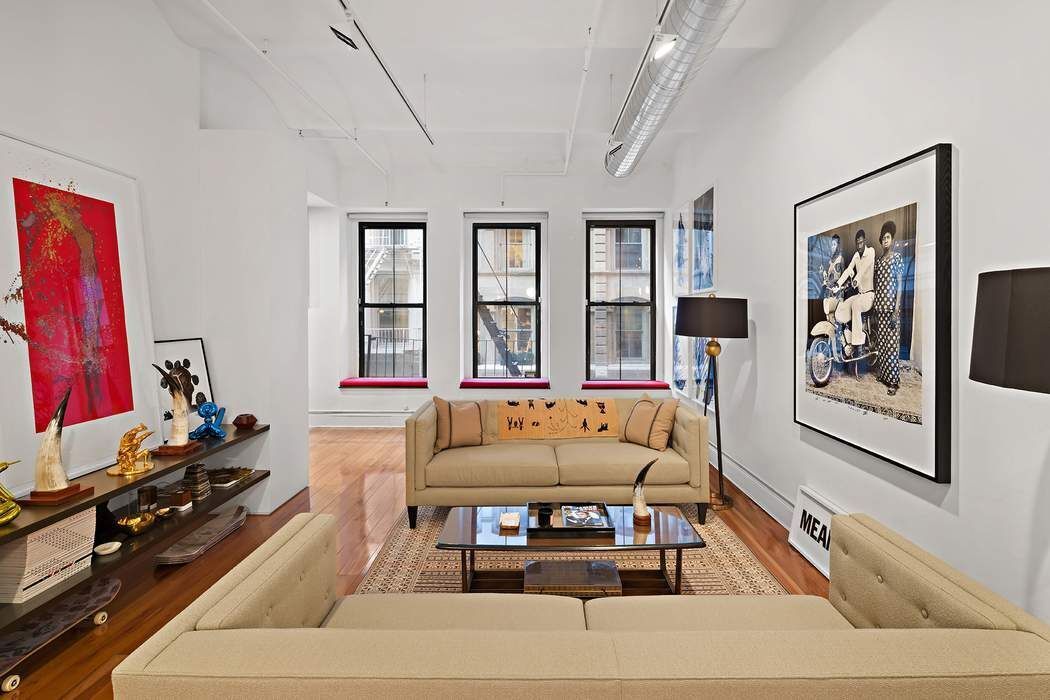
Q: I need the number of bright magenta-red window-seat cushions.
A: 3